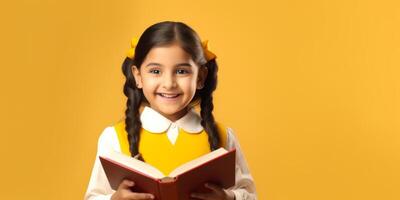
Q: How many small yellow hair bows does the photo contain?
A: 2